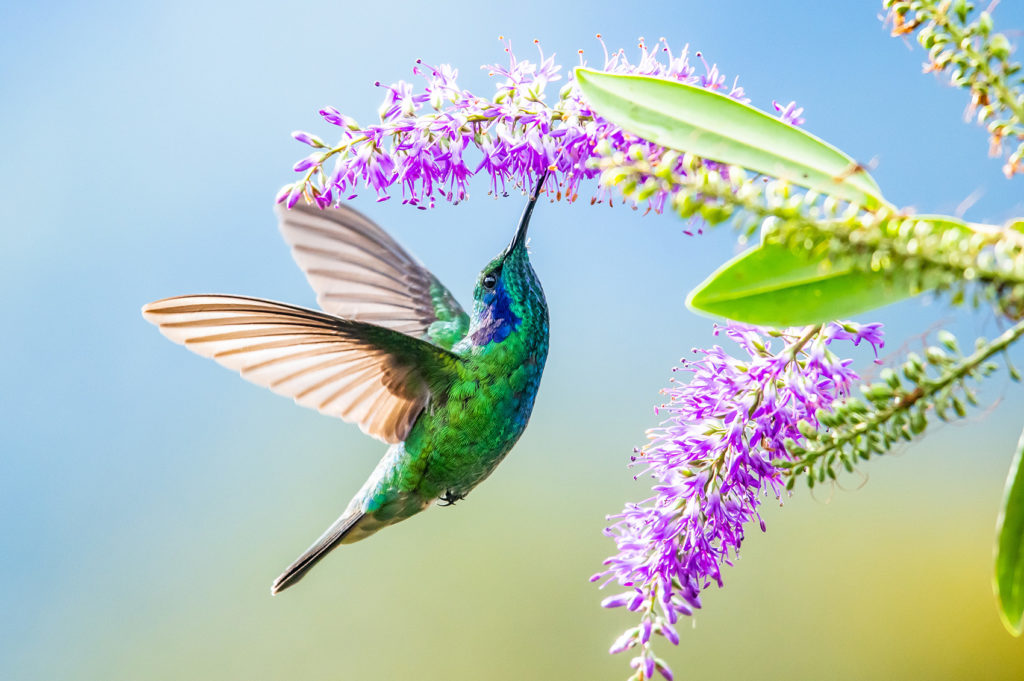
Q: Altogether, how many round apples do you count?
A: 0